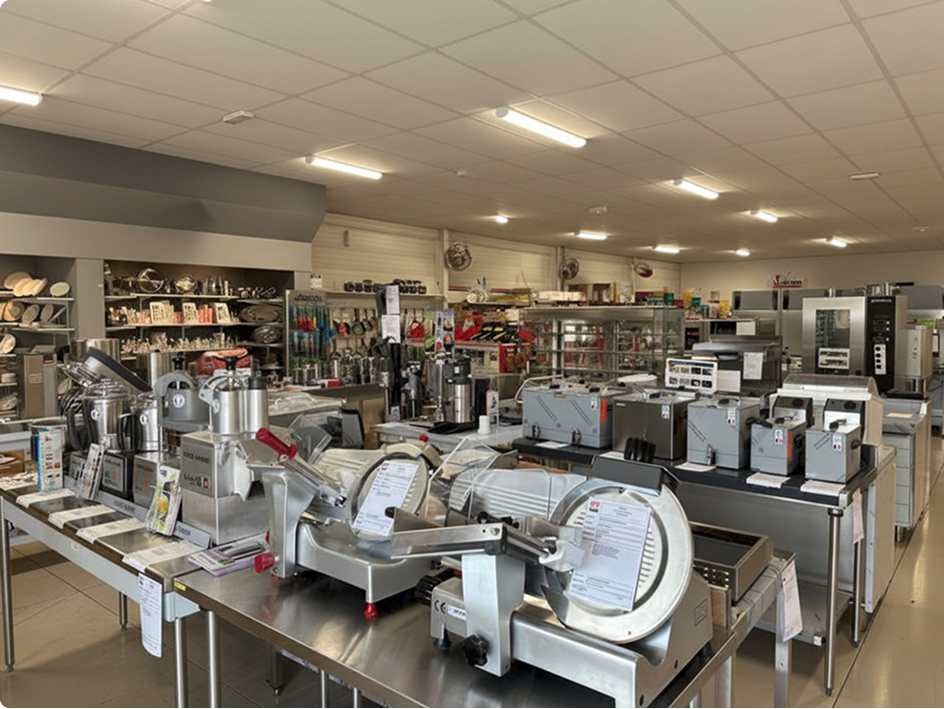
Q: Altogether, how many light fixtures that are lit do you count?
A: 10